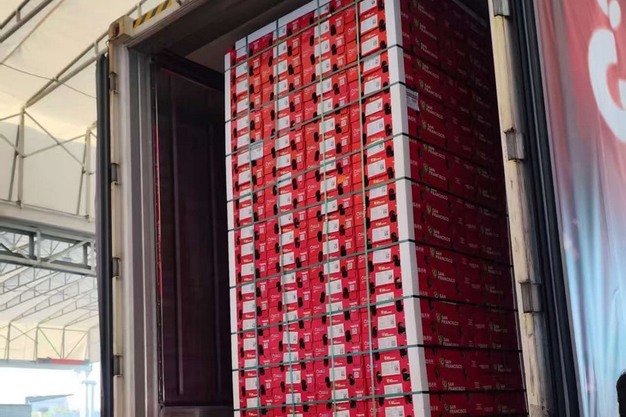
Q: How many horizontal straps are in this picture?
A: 9